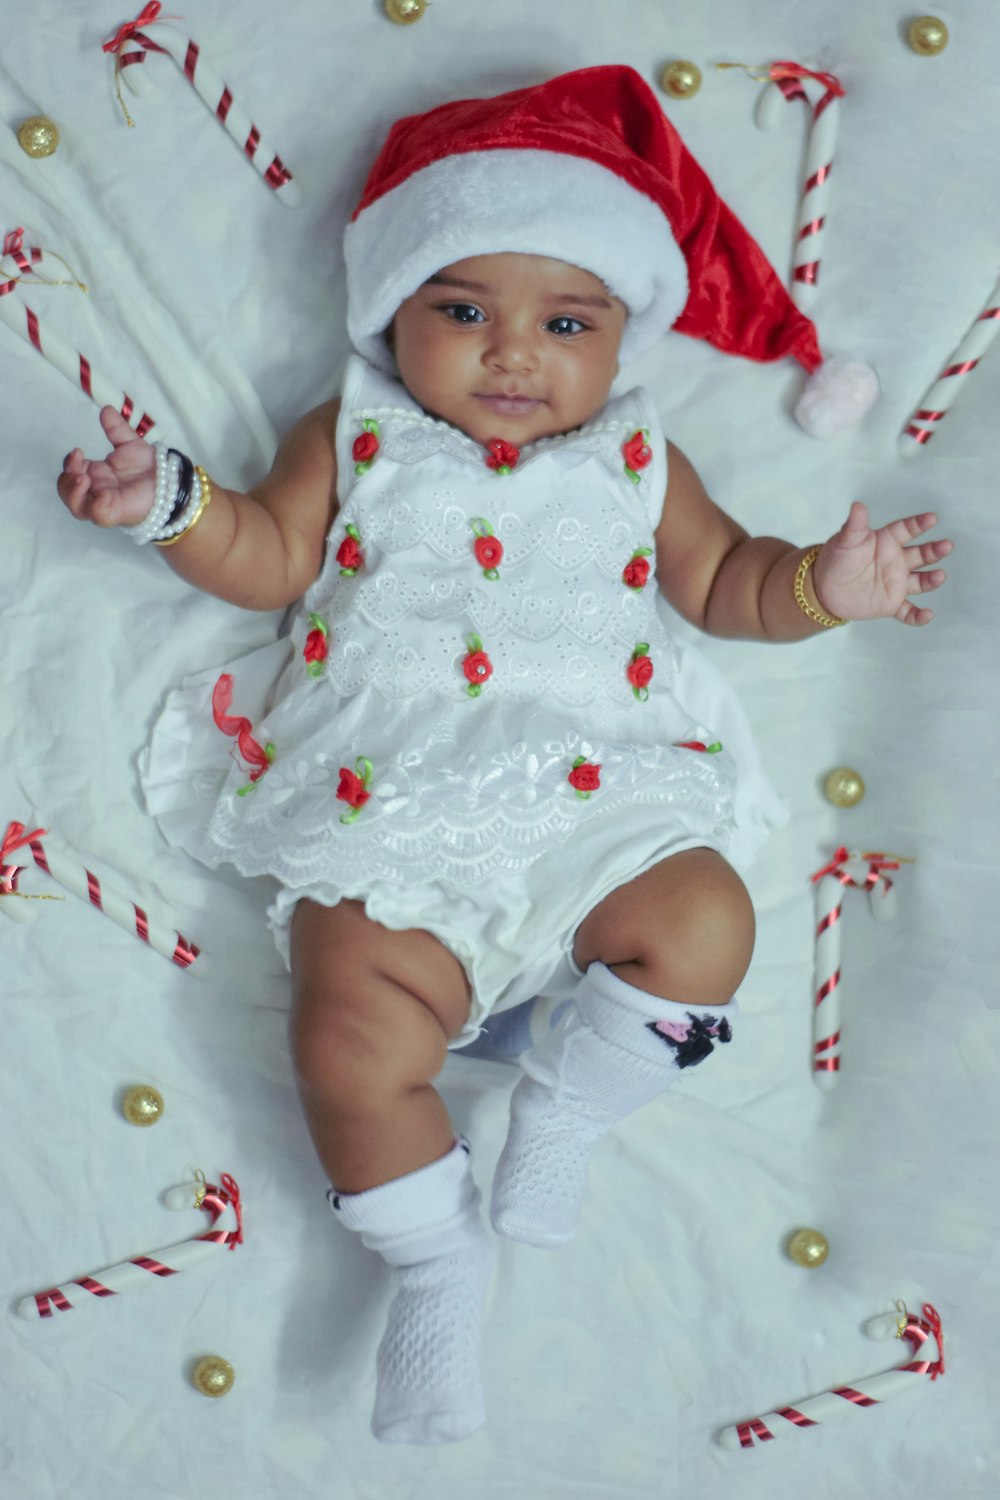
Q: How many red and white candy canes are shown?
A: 8